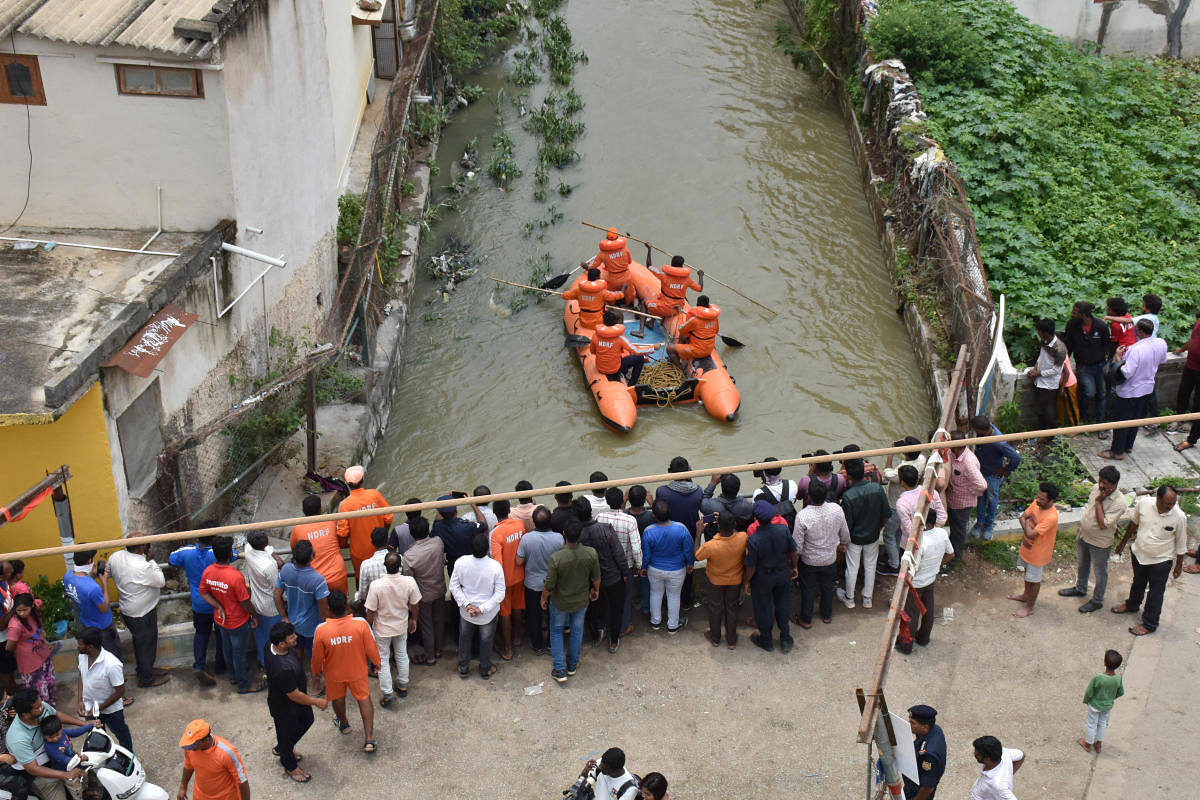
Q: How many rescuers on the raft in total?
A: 5